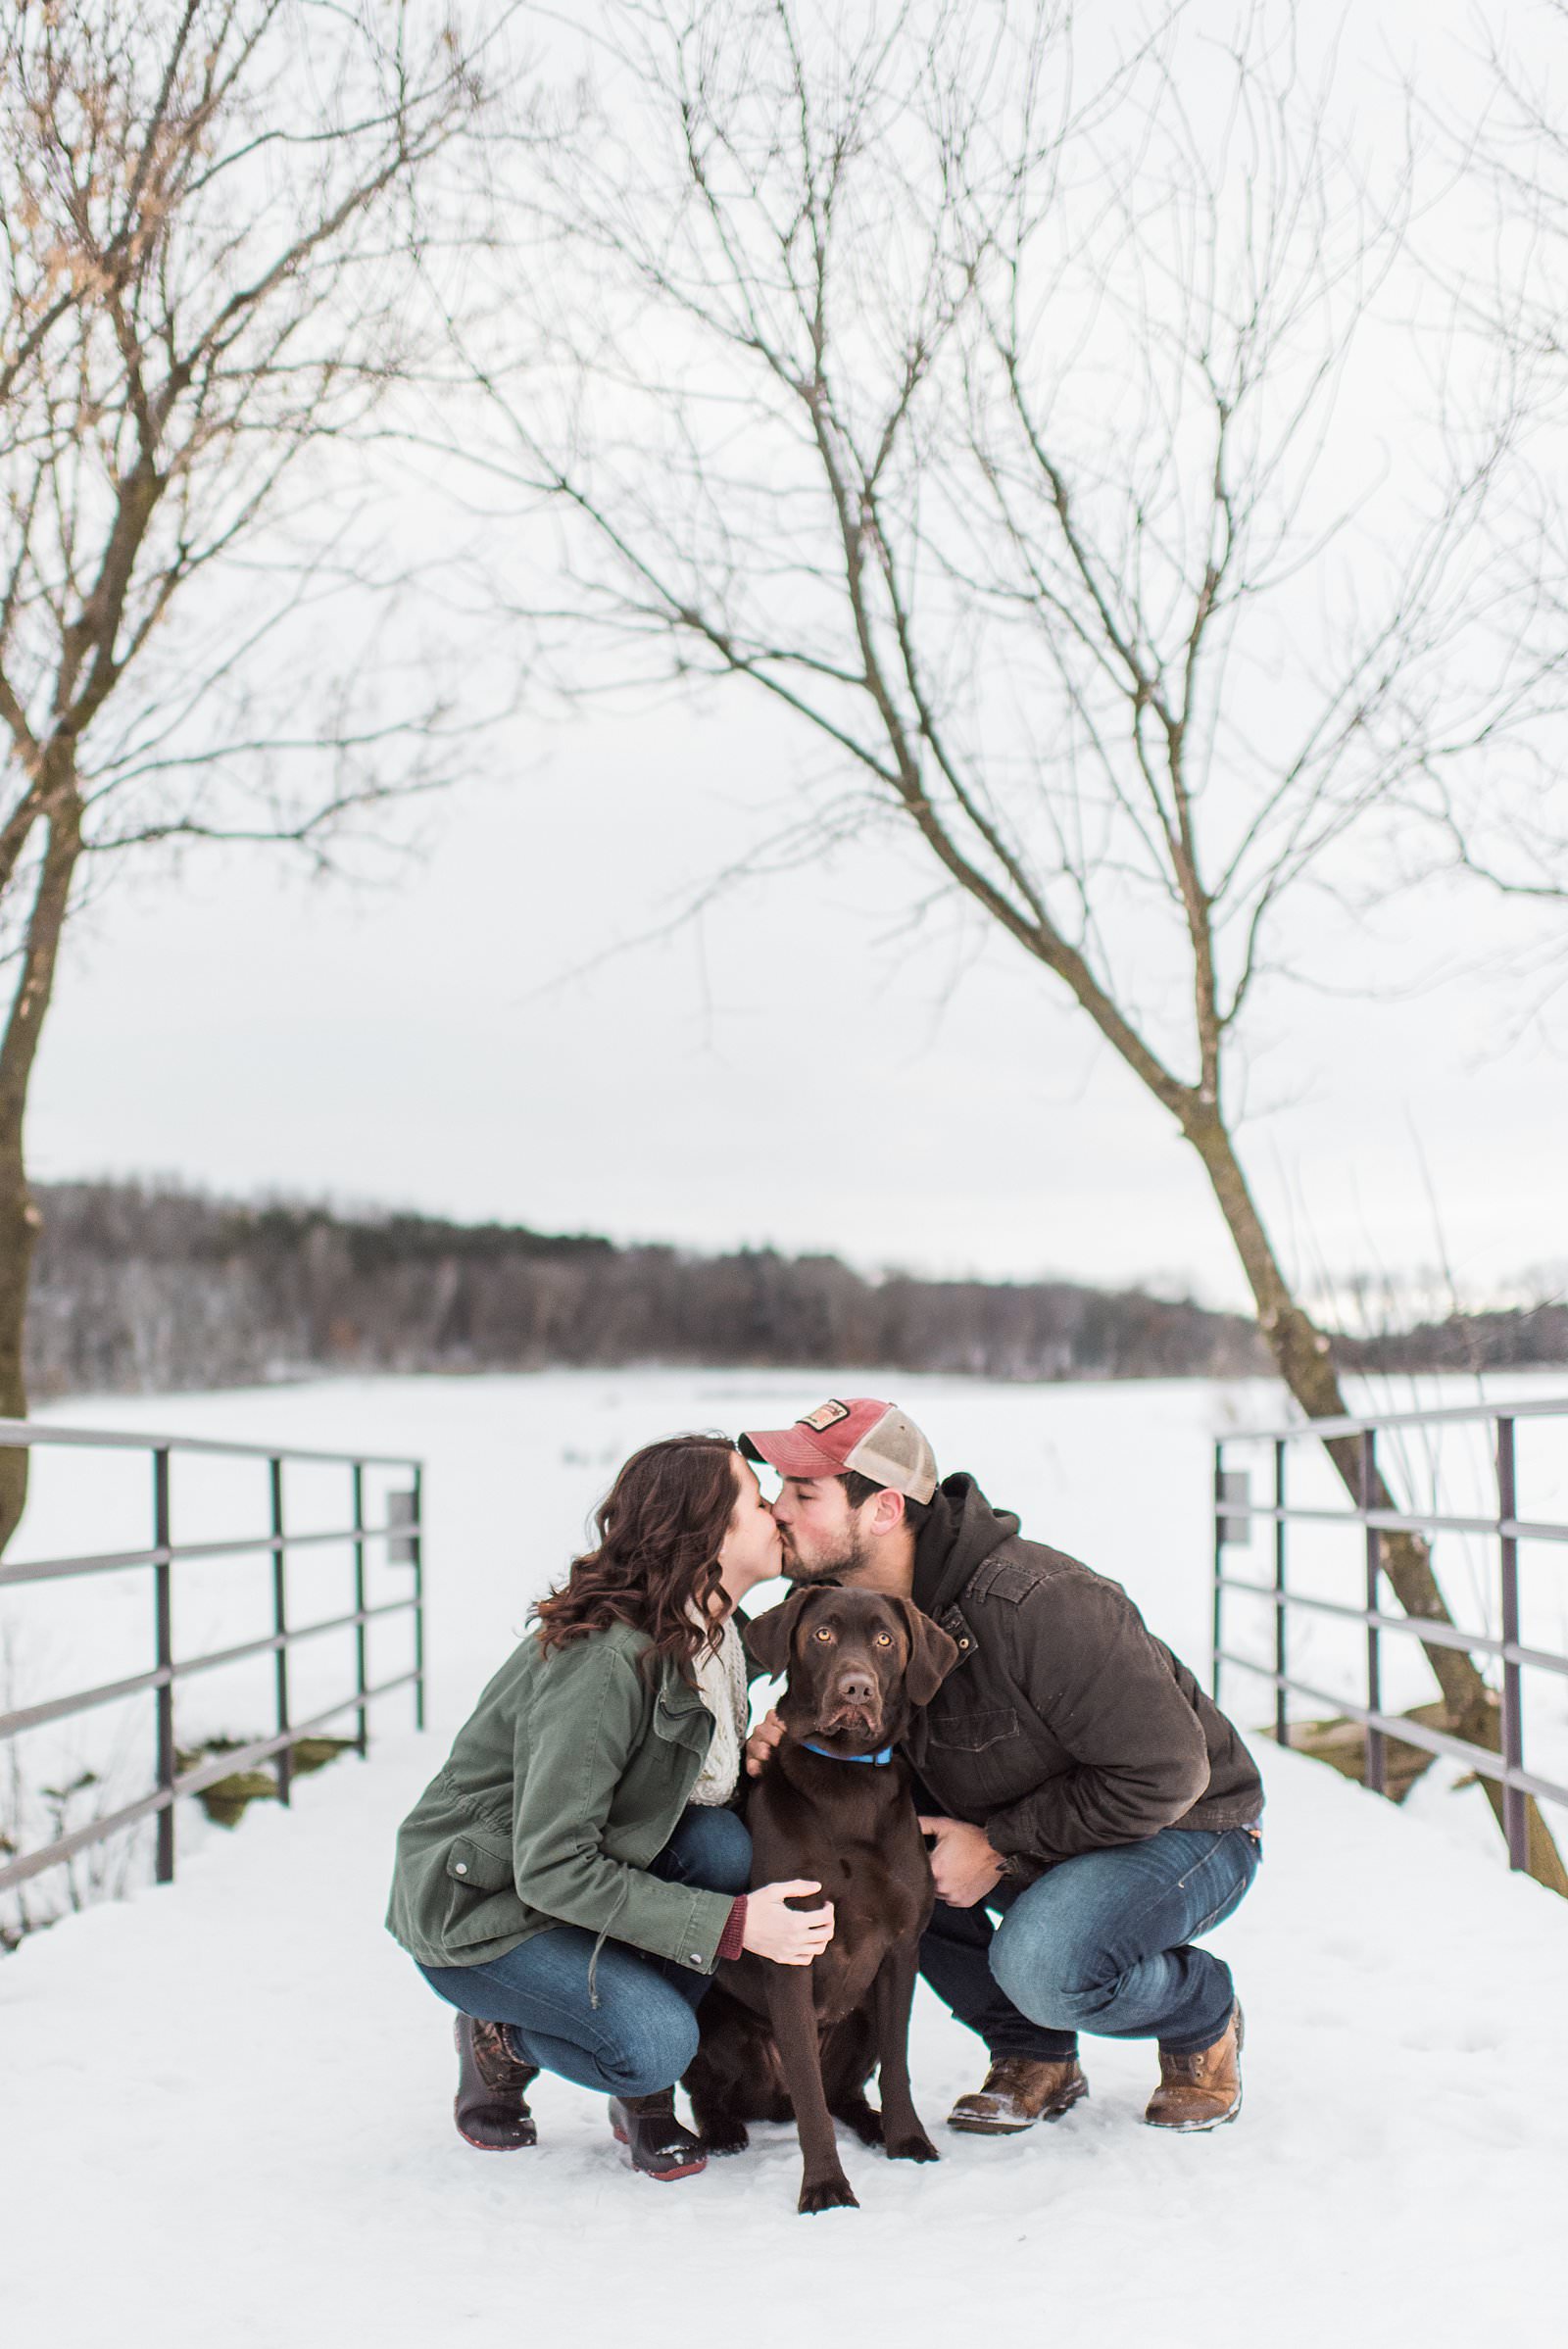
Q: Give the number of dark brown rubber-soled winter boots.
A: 2